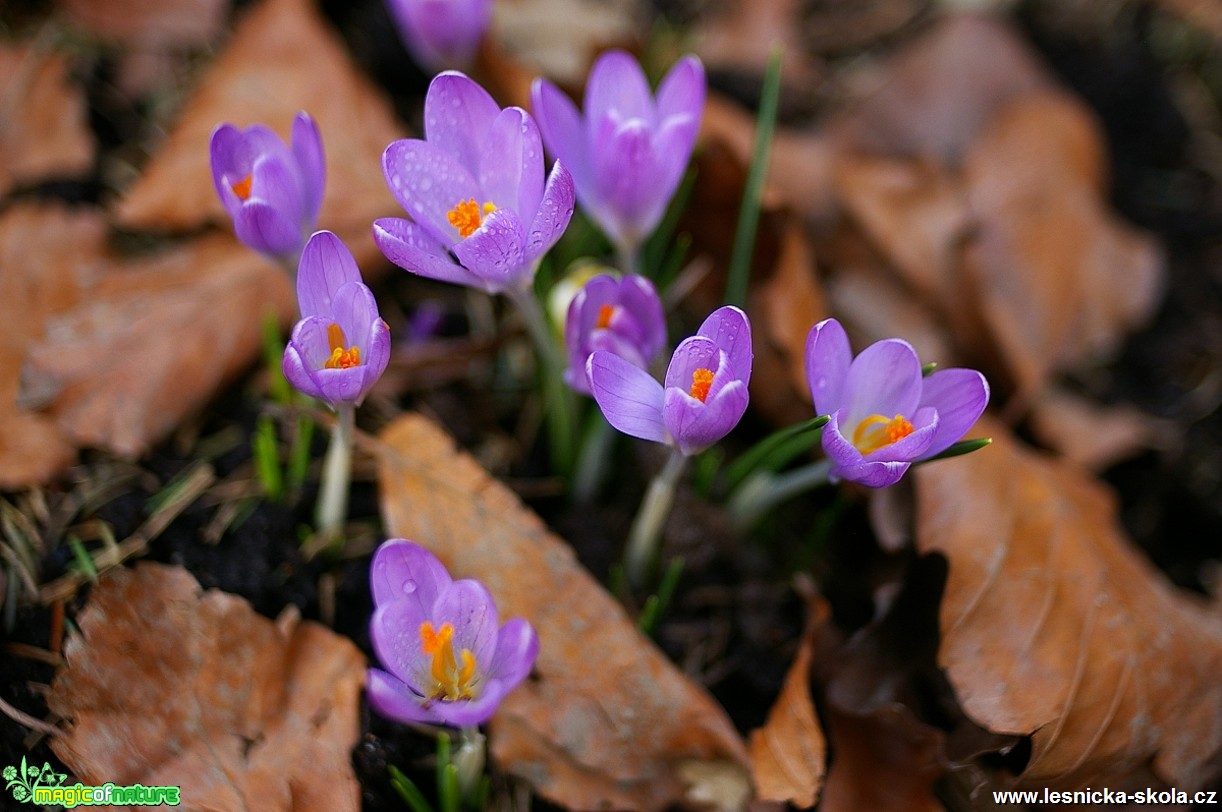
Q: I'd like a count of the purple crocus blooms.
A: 9